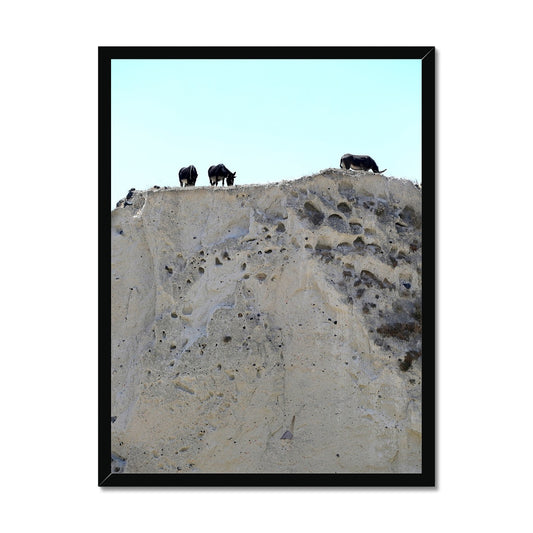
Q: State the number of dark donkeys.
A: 3